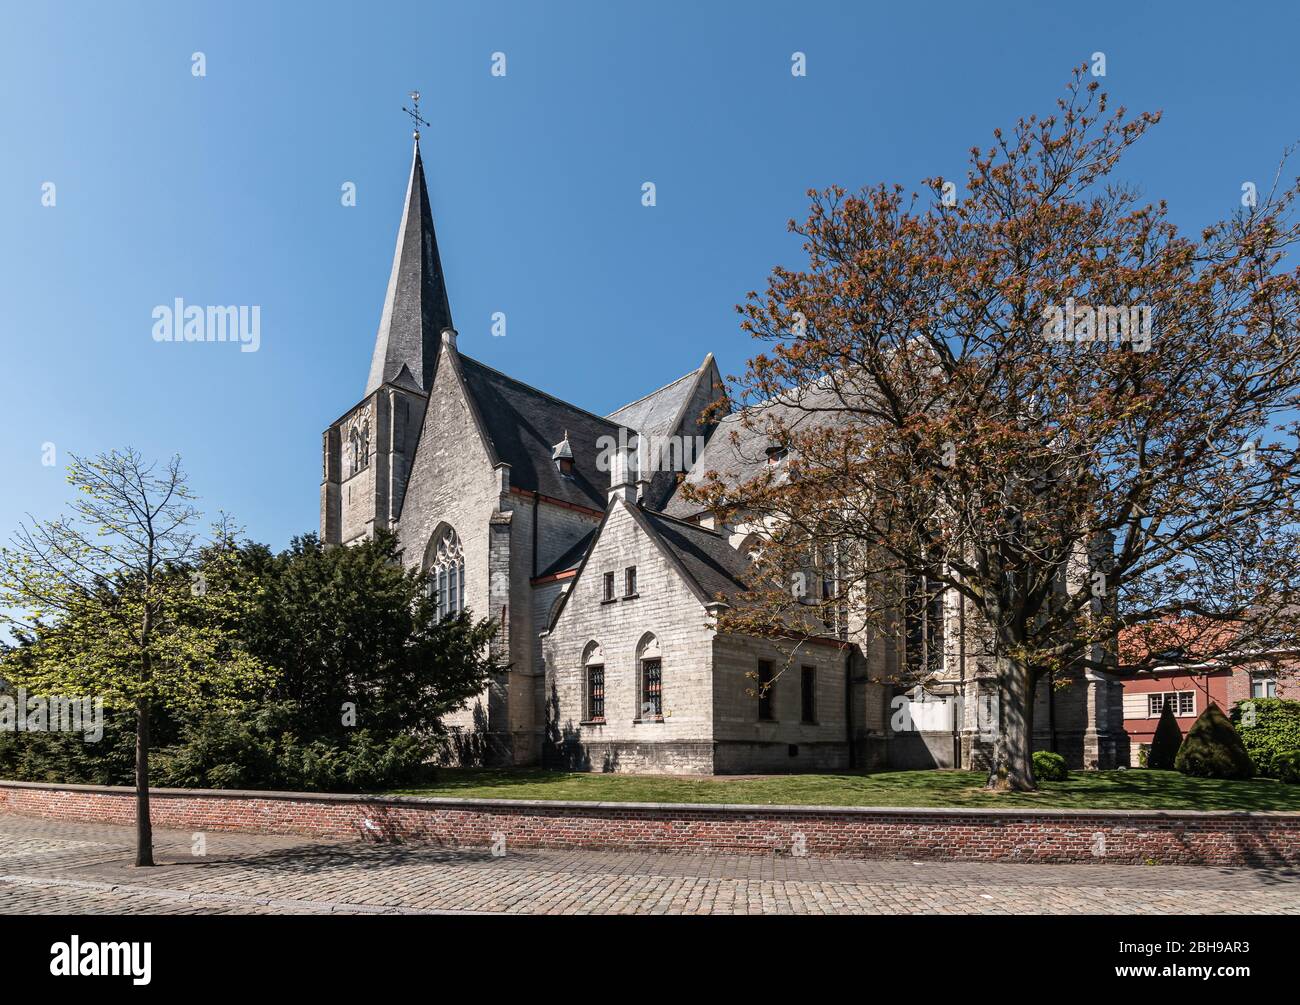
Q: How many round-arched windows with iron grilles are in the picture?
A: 2